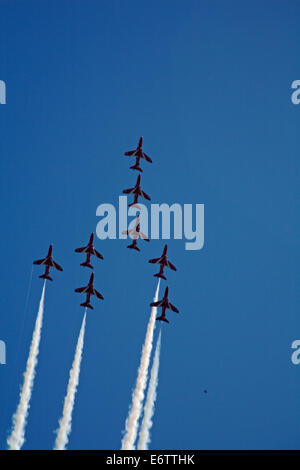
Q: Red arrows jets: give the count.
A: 8